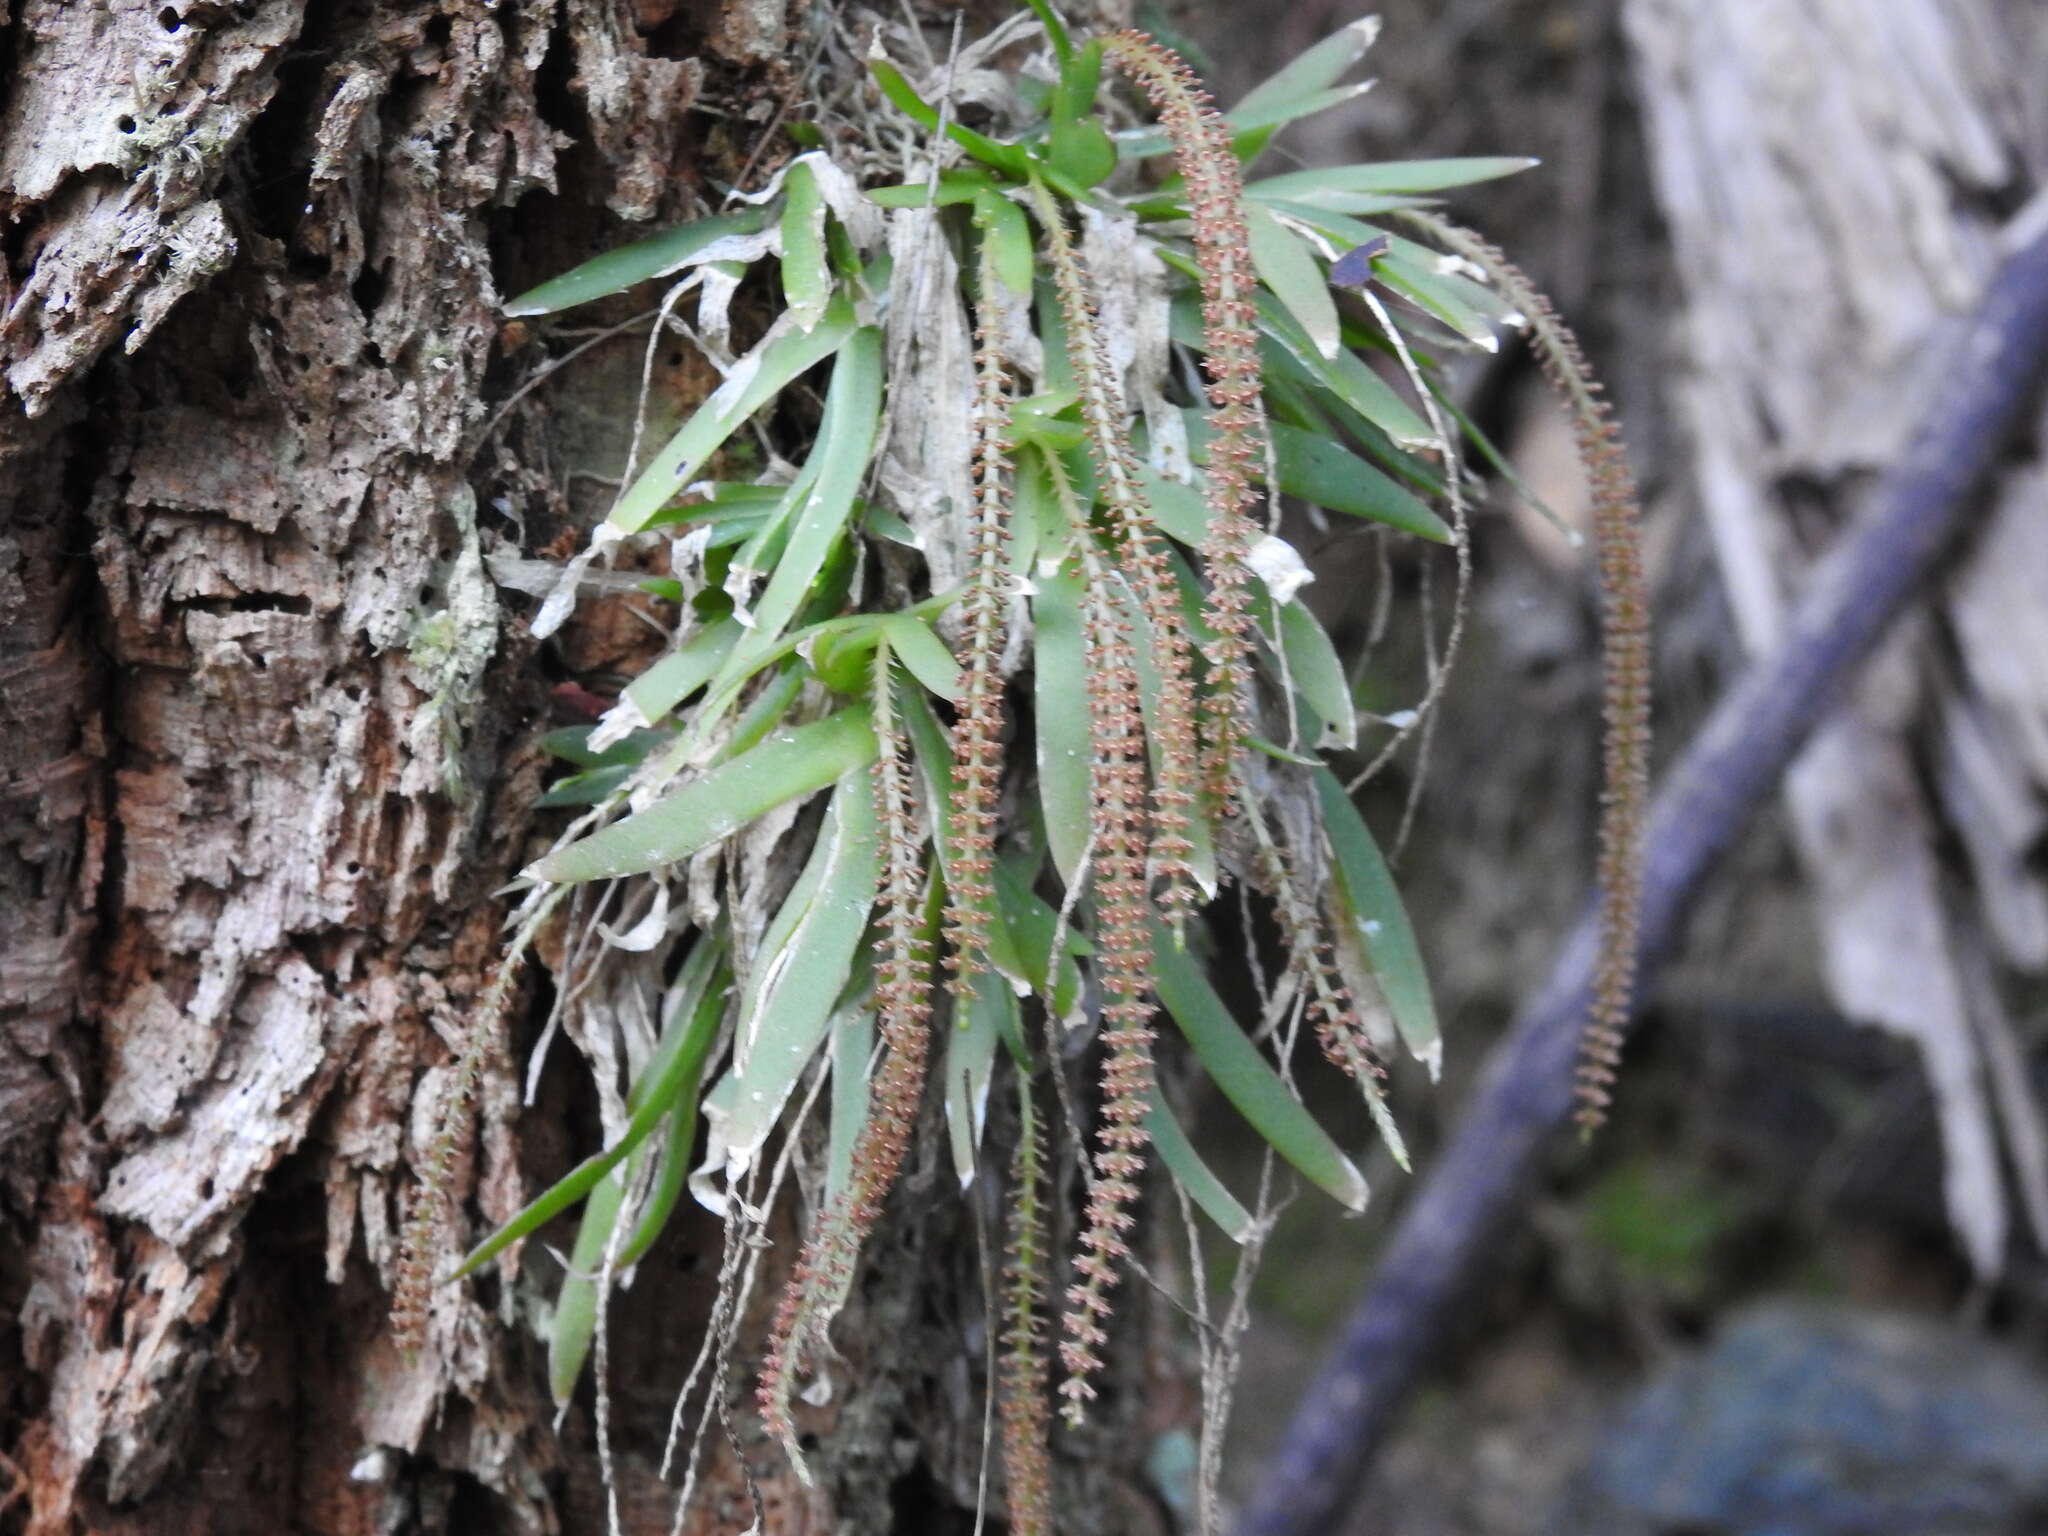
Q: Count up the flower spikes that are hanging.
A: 9